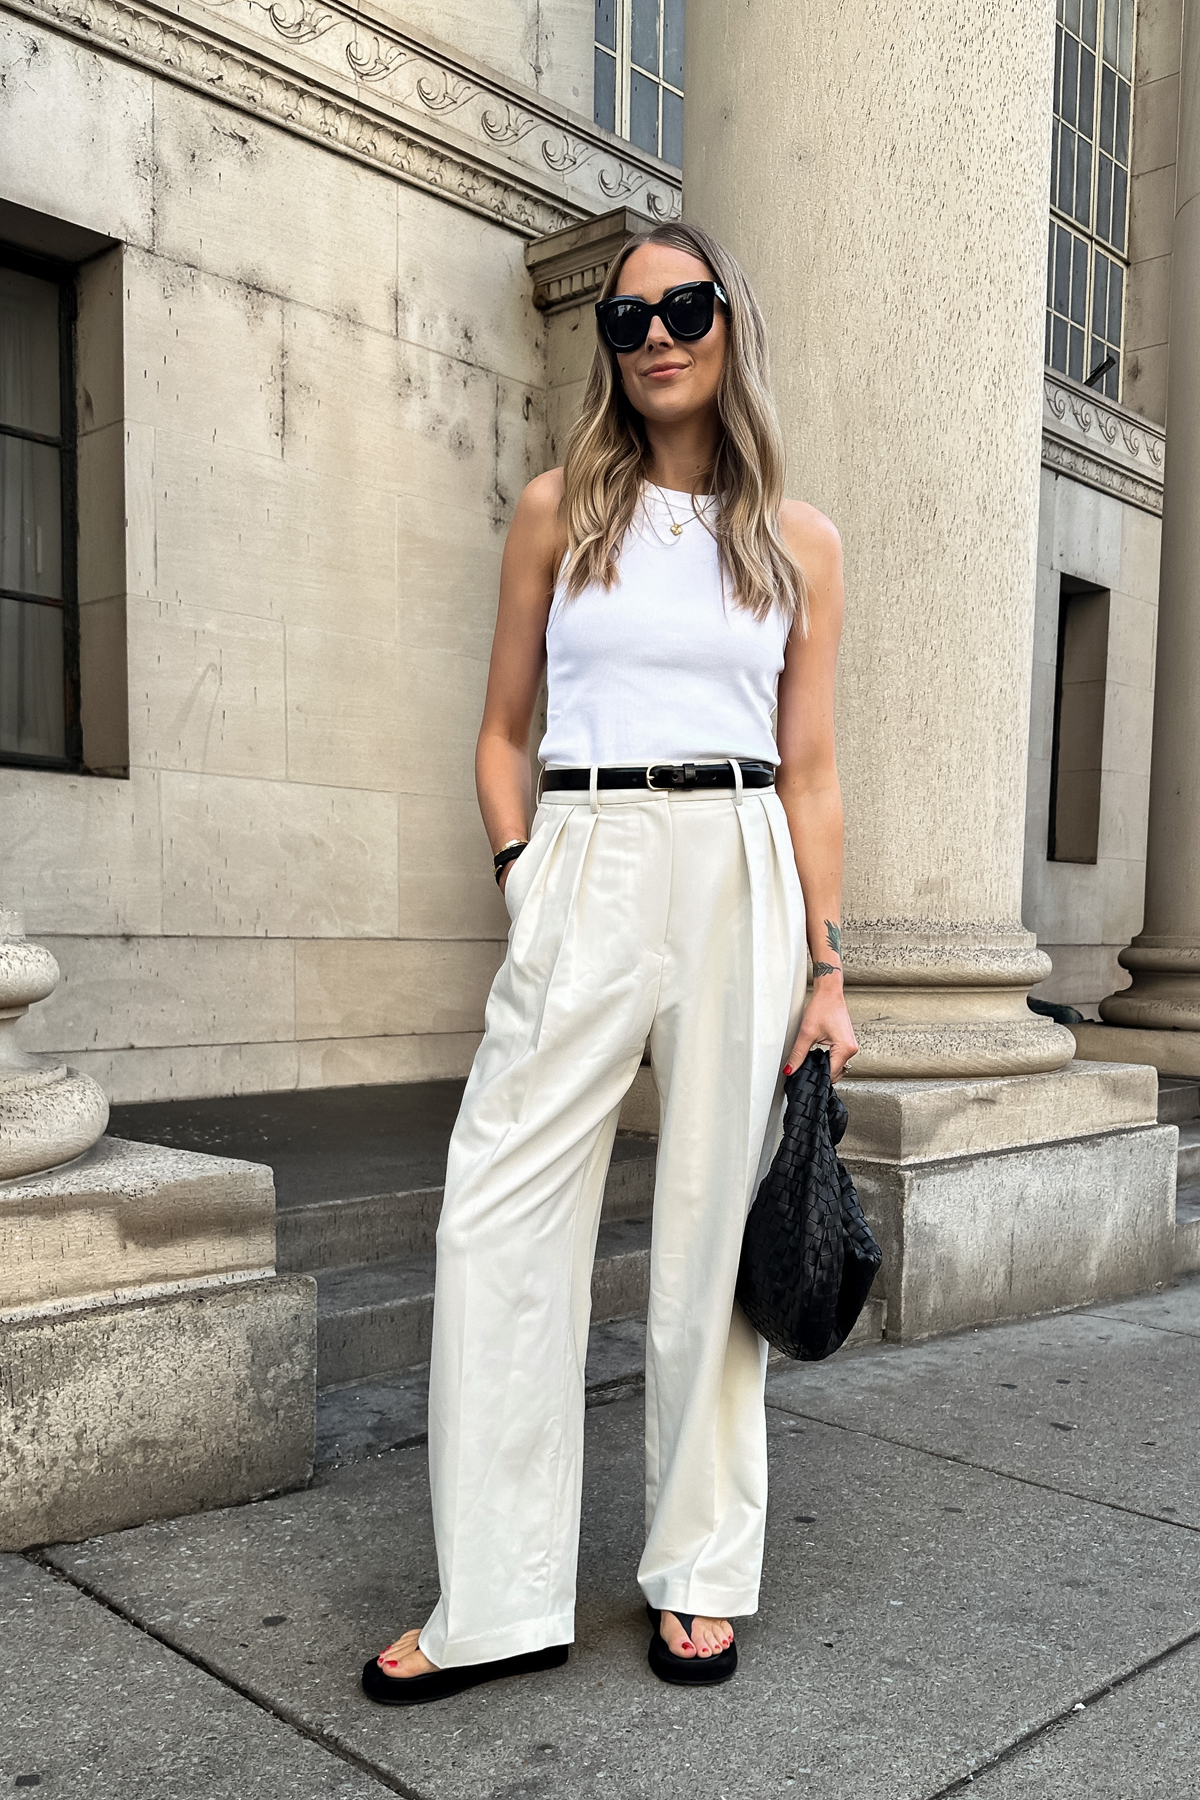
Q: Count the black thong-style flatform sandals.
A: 2